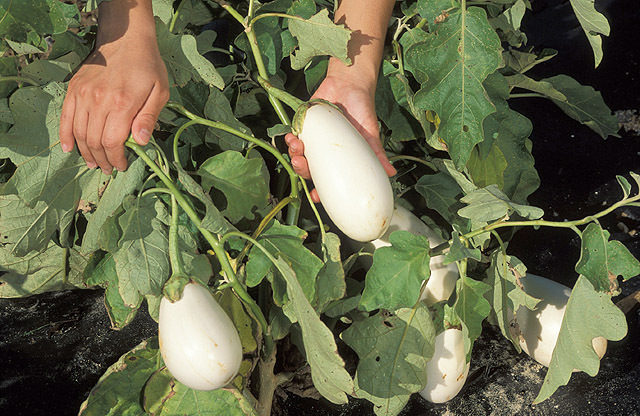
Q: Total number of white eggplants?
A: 5